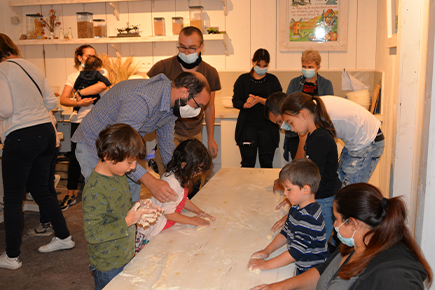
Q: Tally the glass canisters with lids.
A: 6